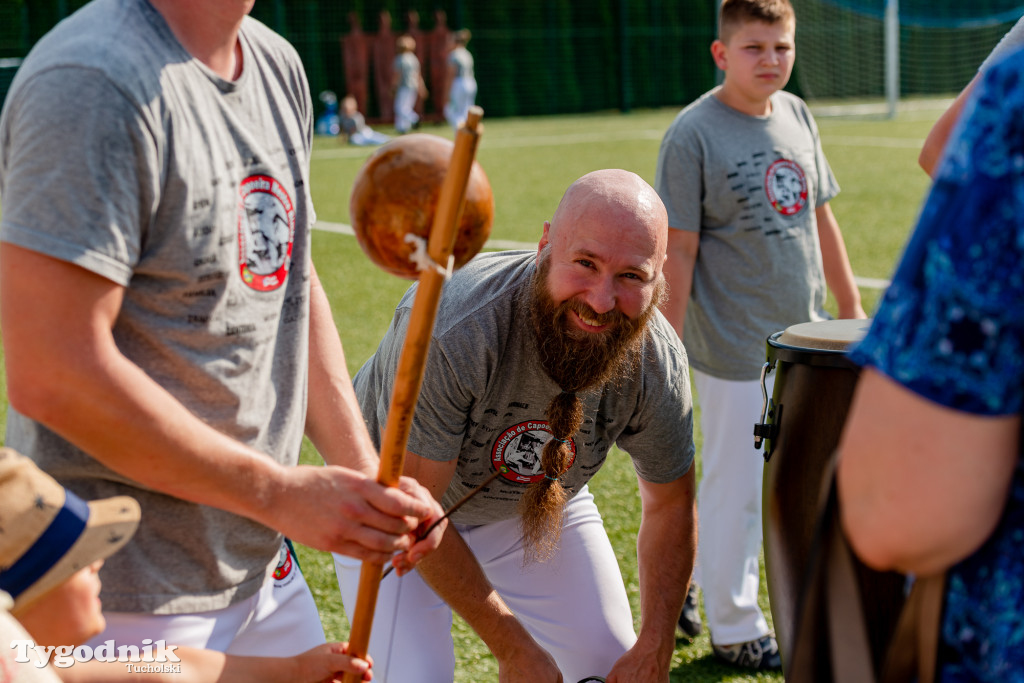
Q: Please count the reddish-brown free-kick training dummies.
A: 4